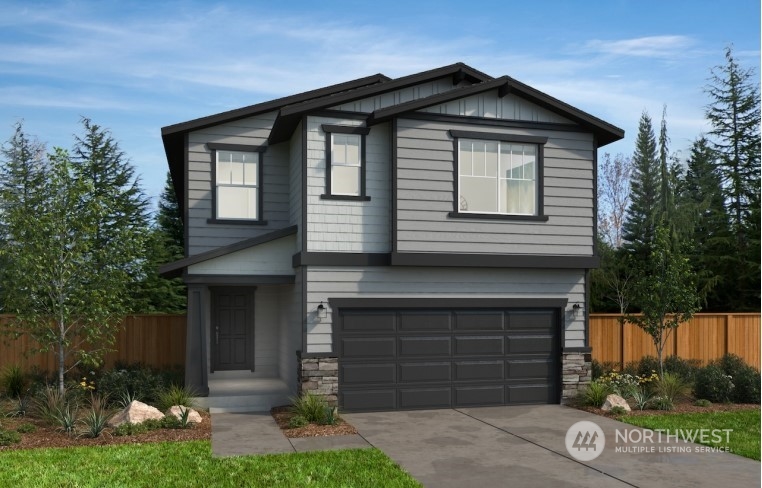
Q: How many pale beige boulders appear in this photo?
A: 3